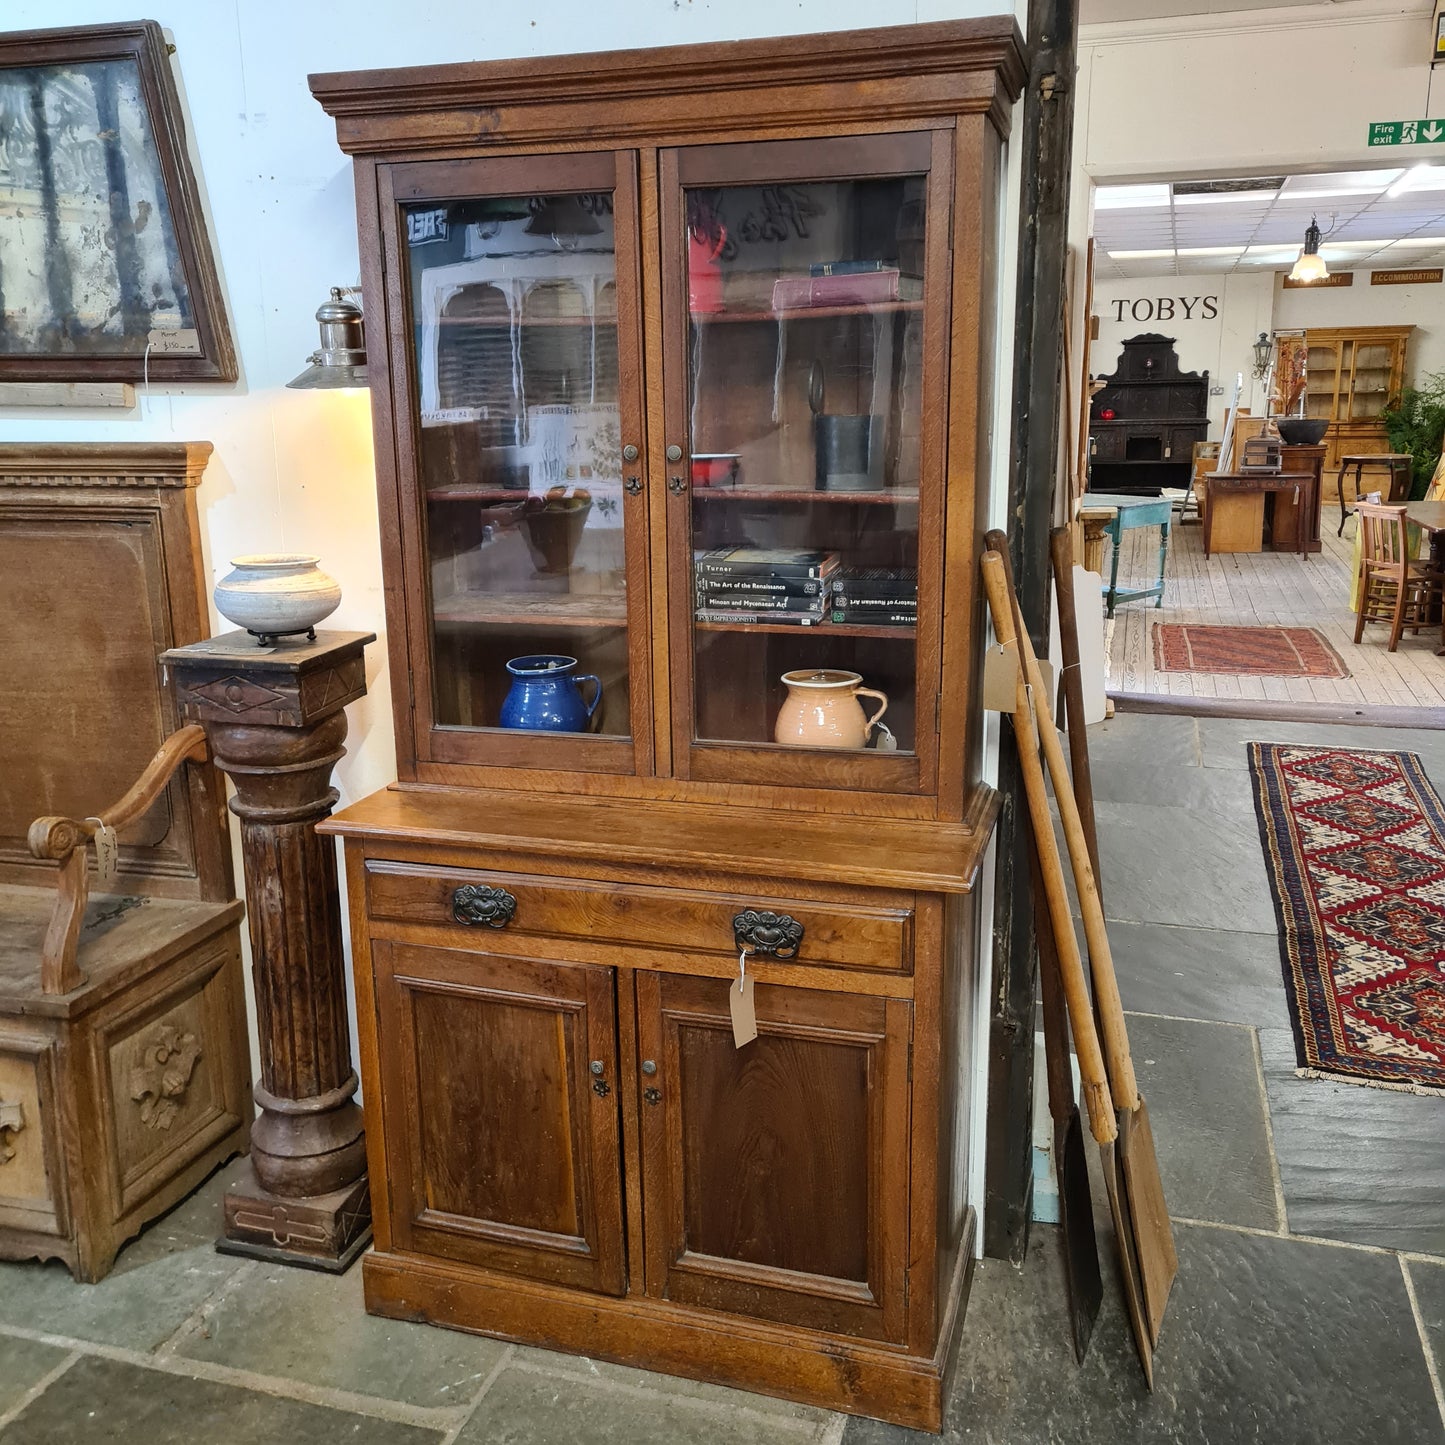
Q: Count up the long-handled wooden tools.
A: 4